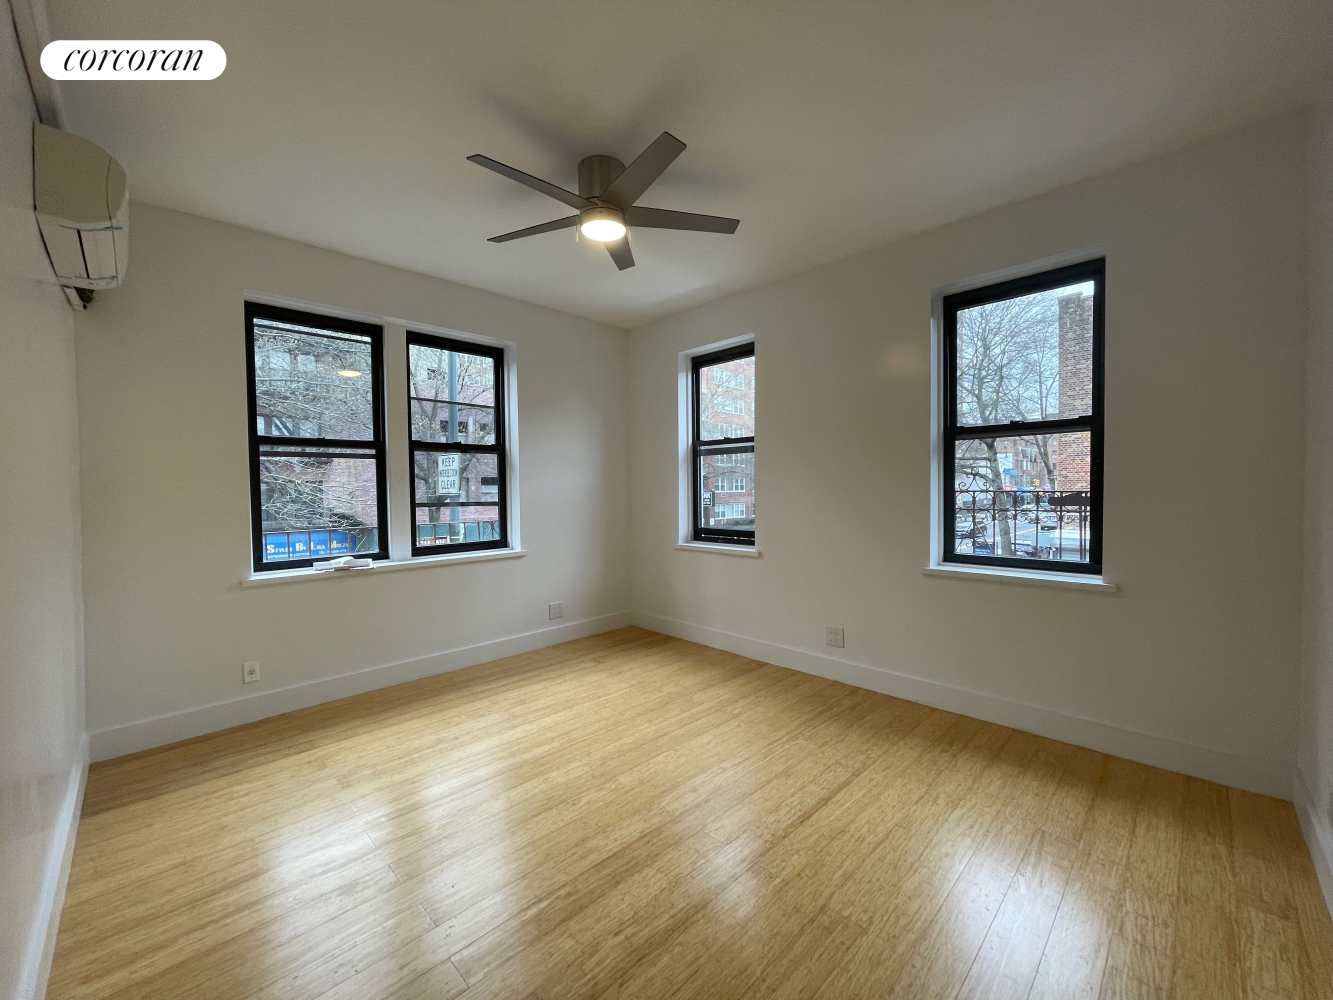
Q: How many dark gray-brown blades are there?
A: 5